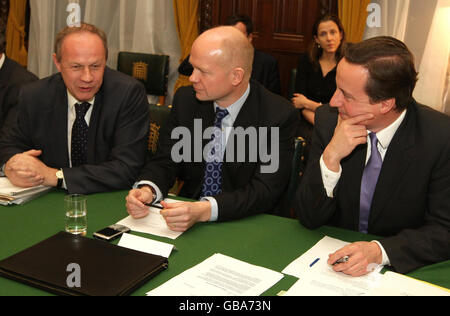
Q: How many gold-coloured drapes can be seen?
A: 3